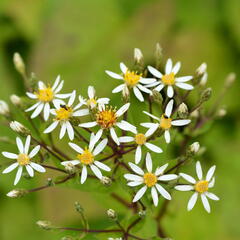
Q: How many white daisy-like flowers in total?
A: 12